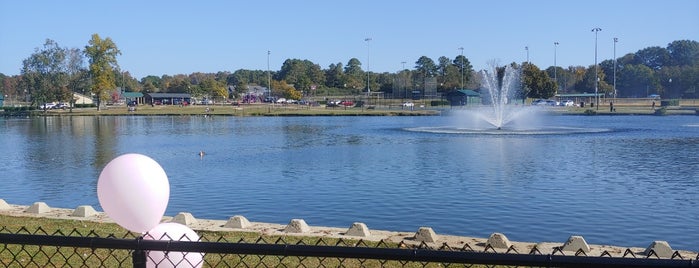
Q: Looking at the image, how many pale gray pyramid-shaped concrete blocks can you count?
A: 11